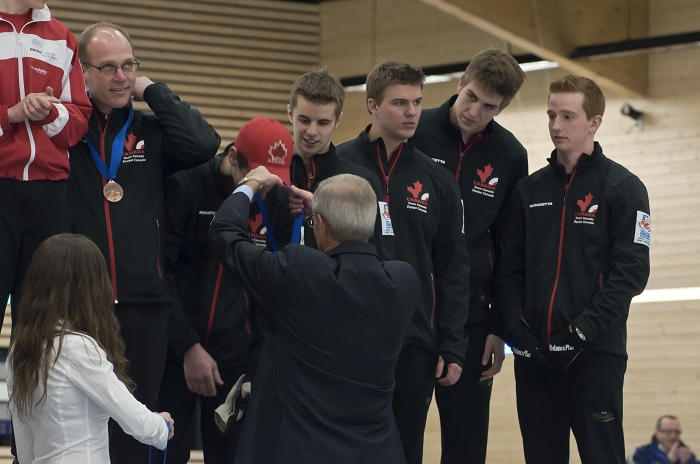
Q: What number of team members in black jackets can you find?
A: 6